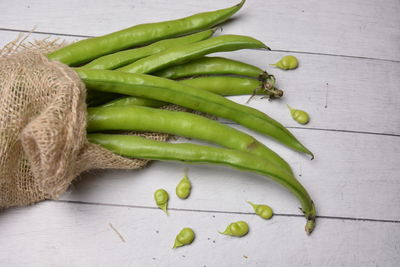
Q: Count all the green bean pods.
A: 8